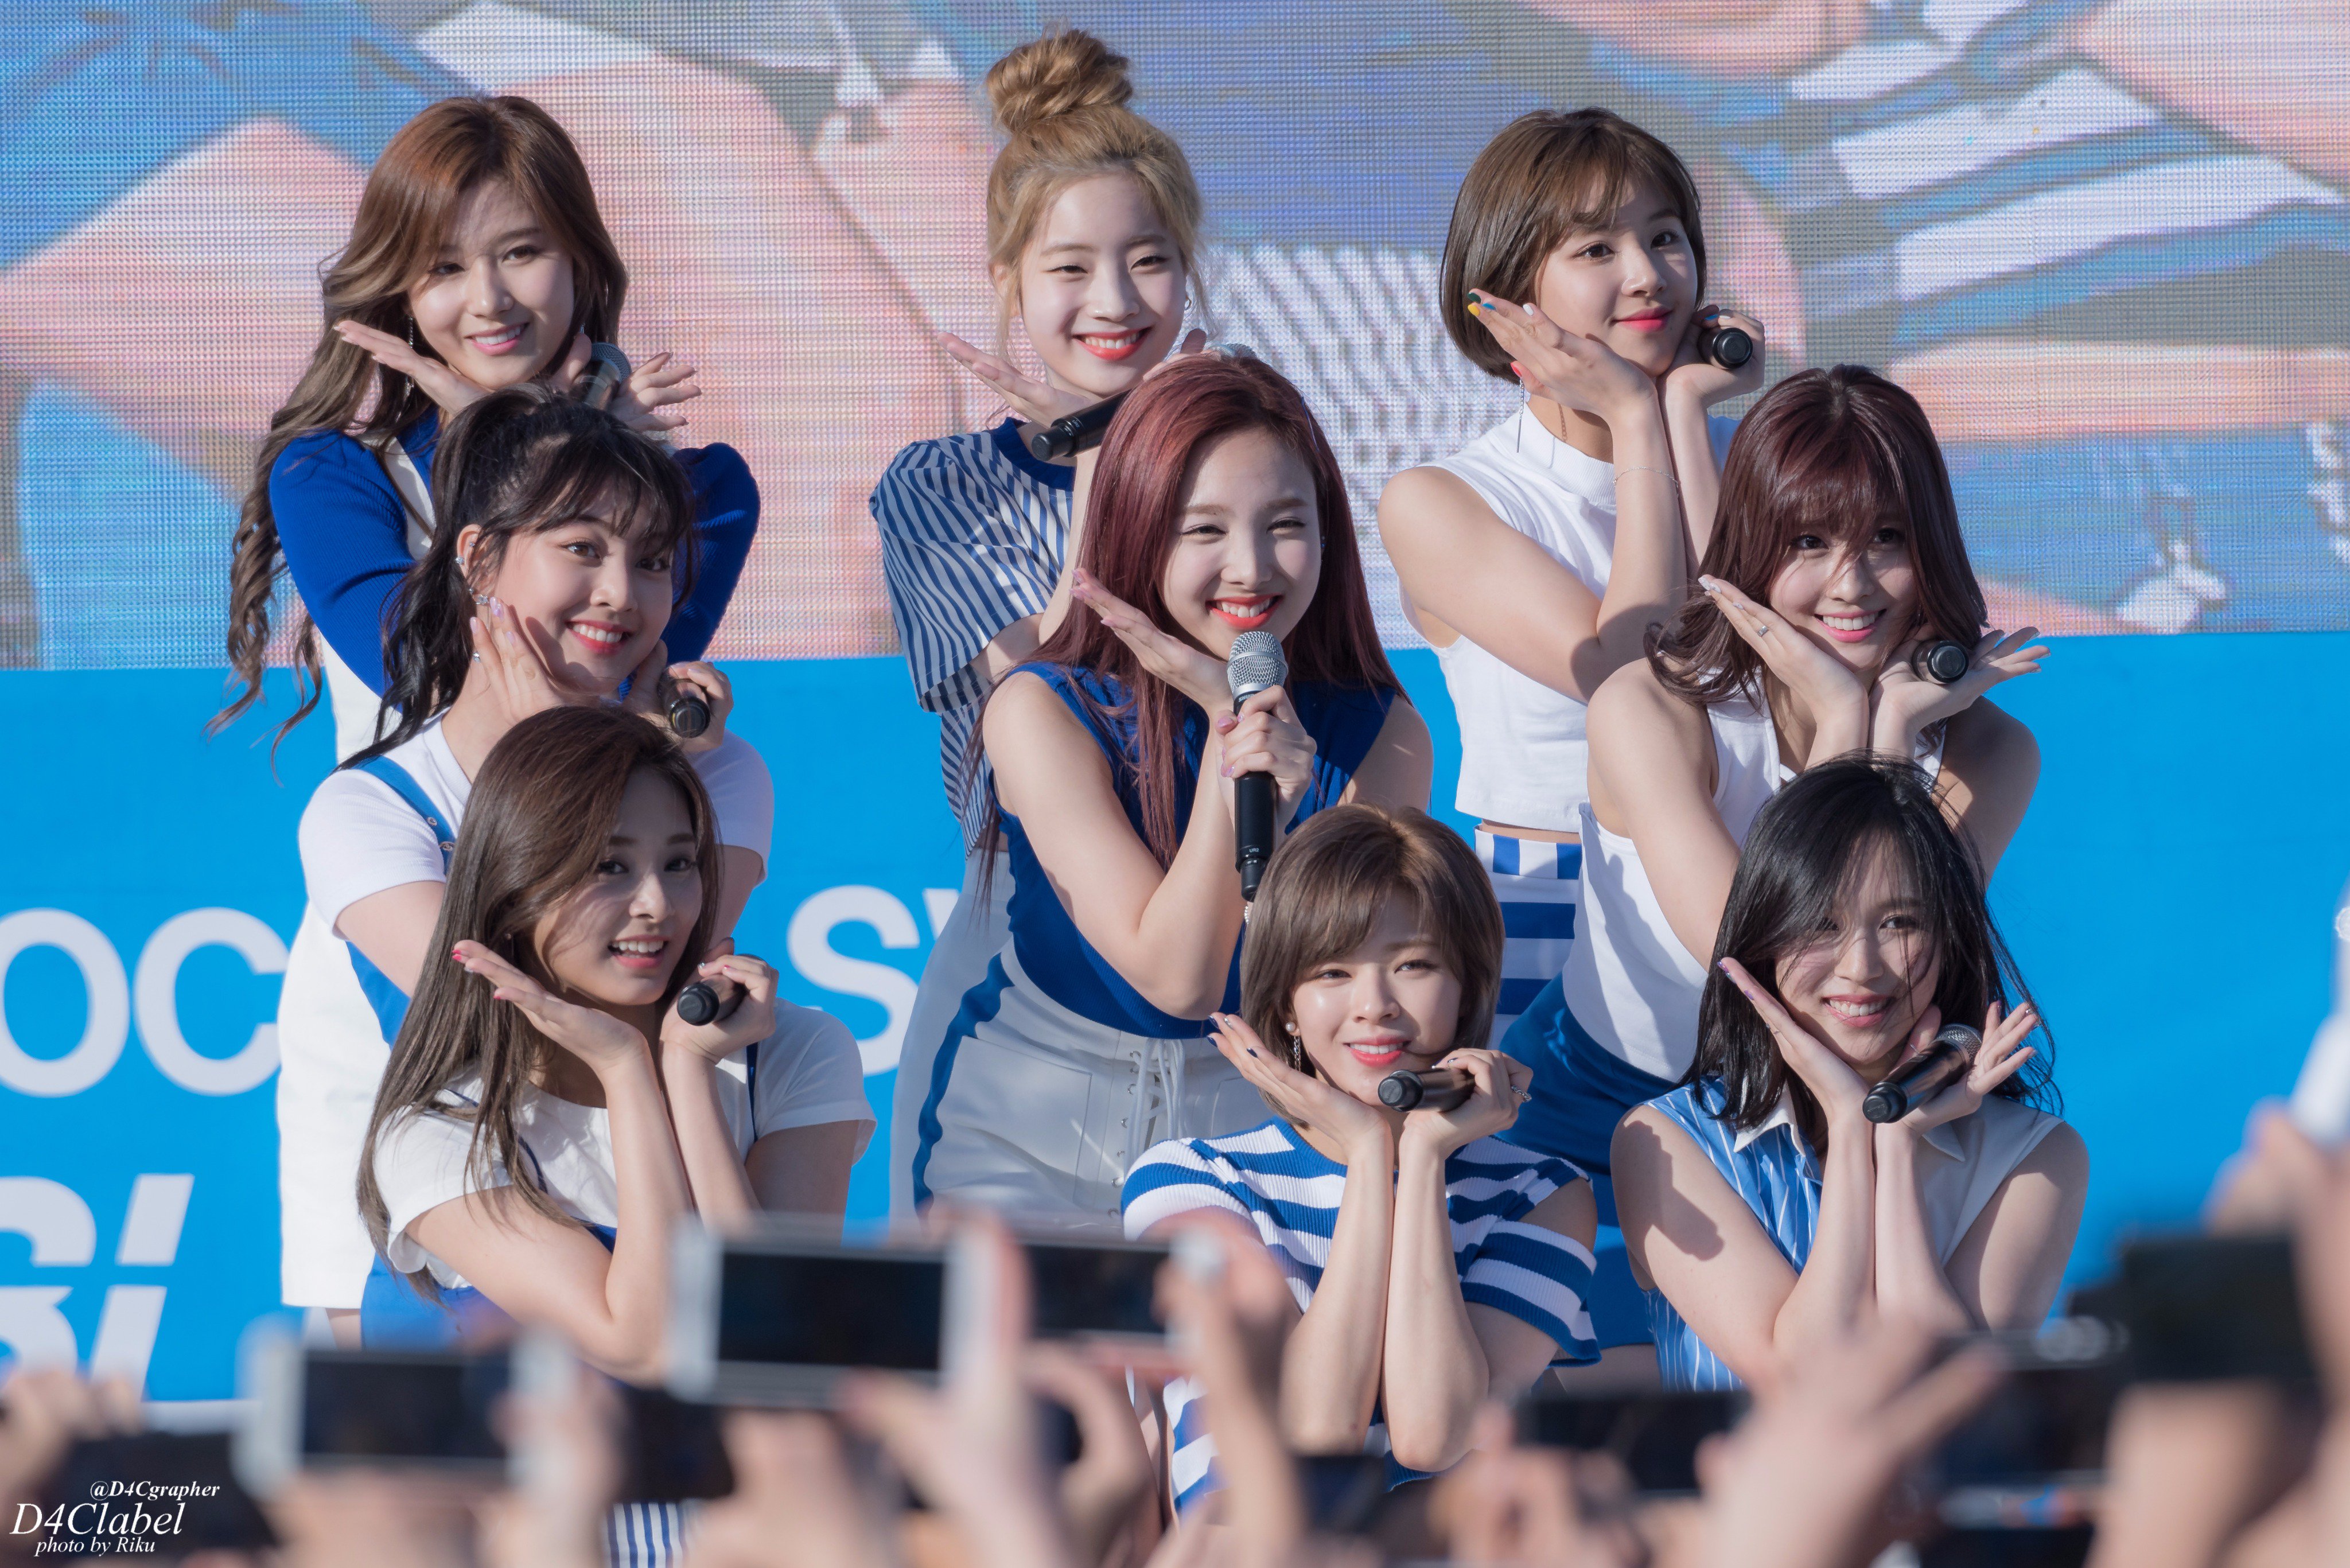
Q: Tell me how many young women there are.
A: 9